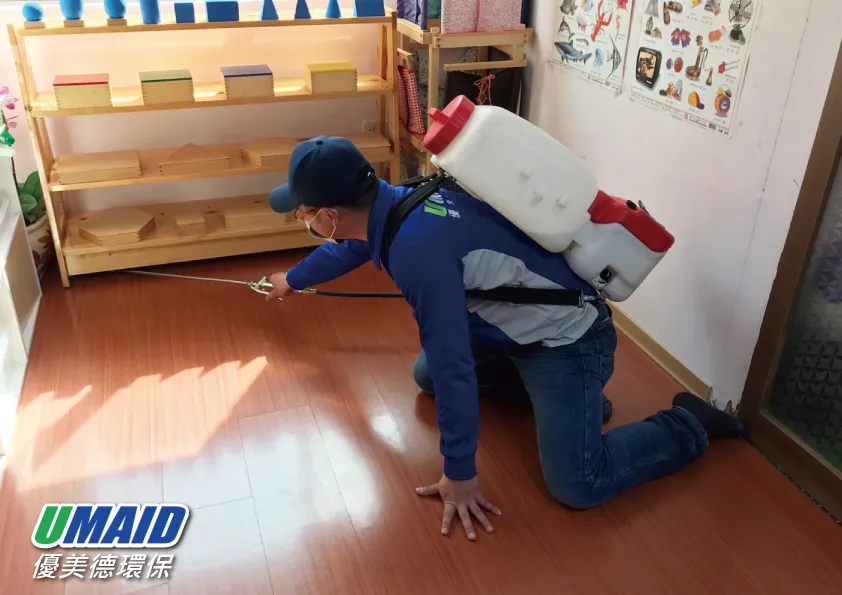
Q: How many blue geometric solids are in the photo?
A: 10